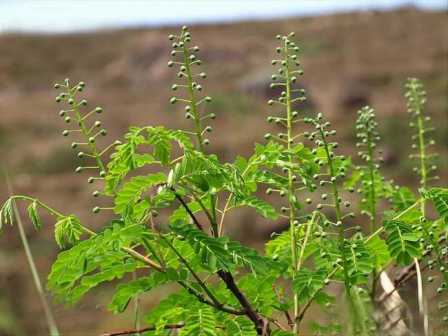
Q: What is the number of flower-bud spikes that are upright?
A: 6